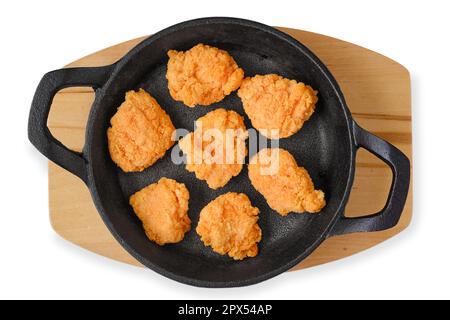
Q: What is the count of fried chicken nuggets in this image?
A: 7